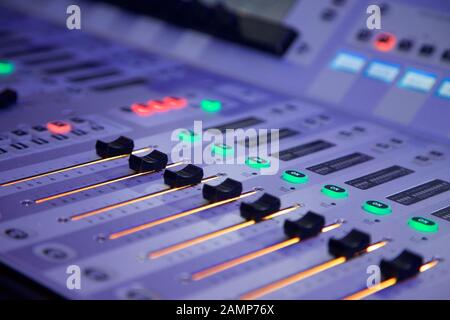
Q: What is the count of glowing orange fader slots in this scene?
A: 8